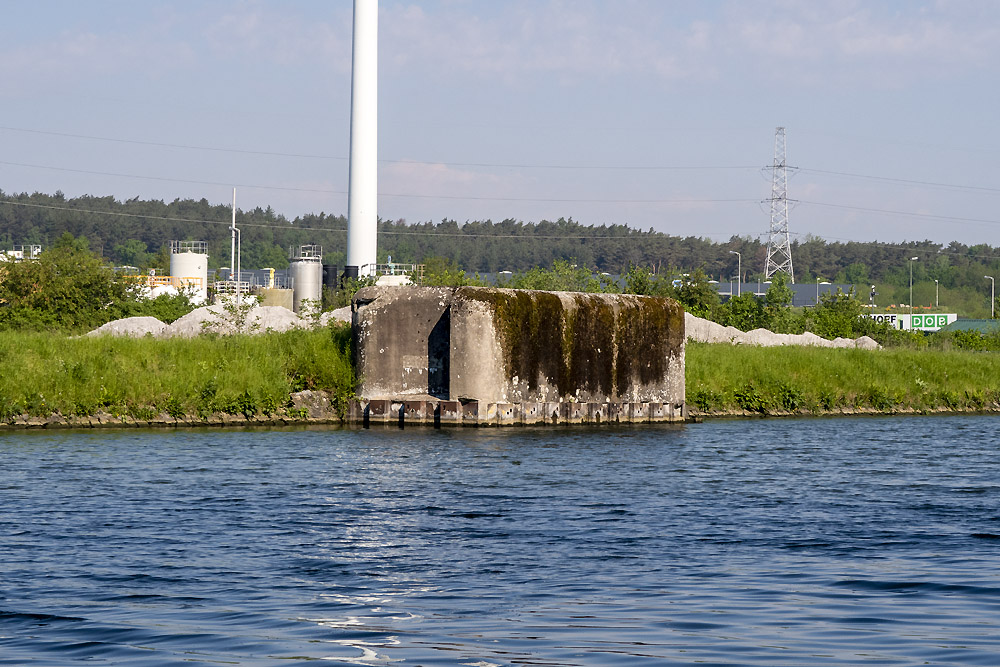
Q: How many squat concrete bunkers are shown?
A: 1